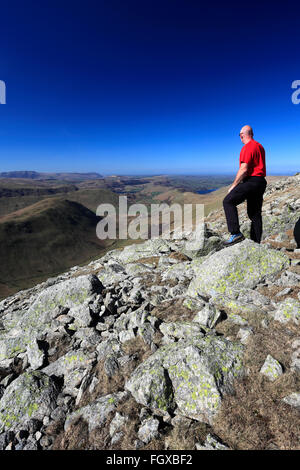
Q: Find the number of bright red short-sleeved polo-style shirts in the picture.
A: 1